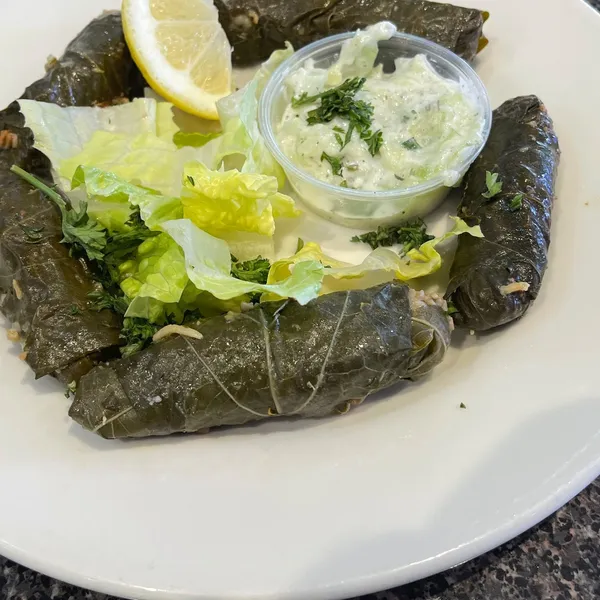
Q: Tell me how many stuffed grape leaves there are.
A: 5